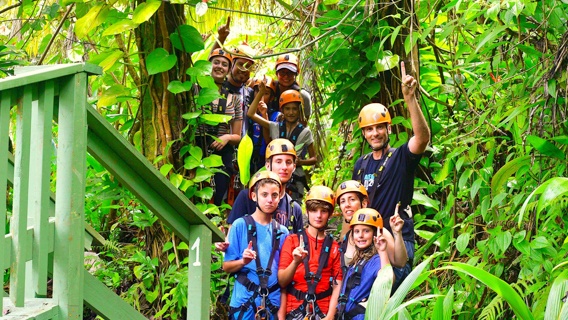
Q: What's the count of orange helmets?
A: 11